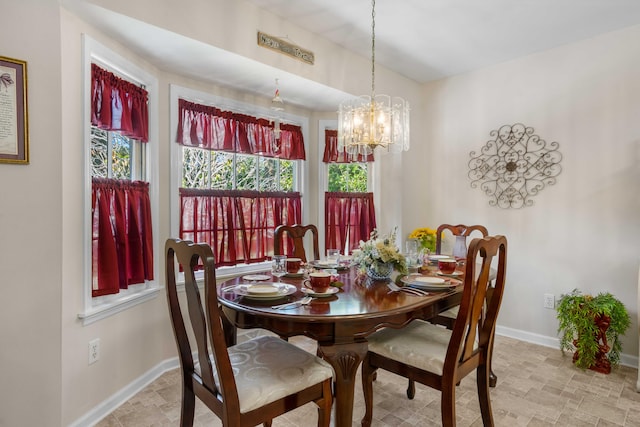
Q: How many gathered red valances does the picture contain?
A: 3